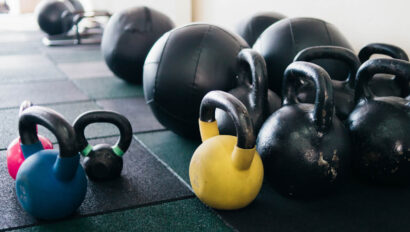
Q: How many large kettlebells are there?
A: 5